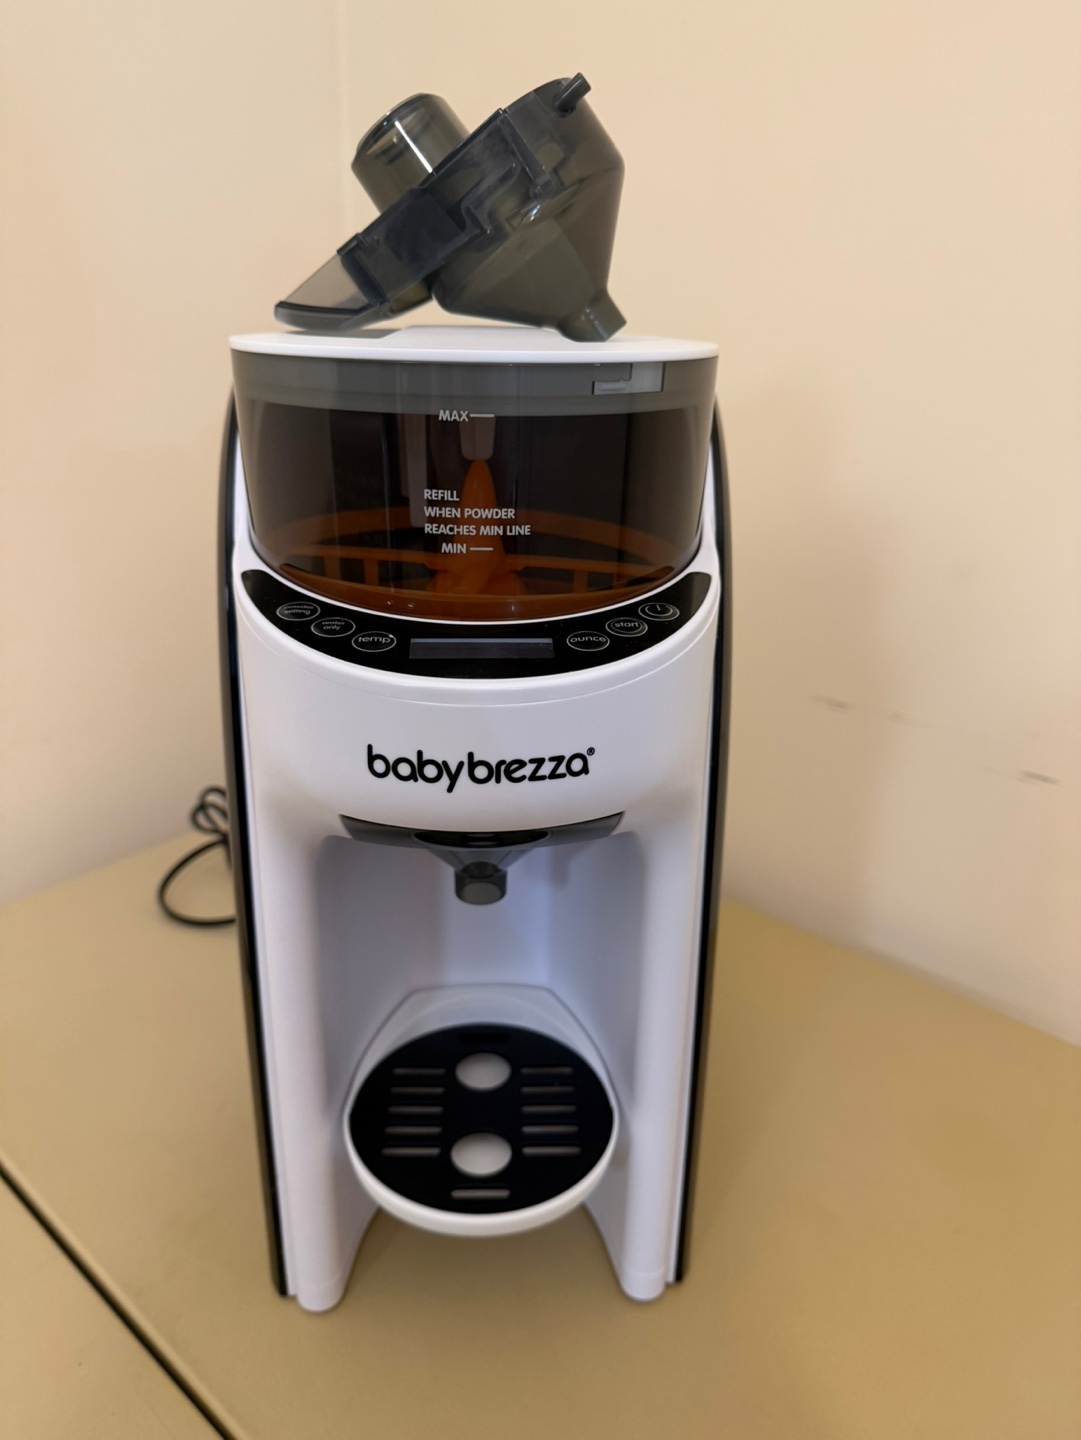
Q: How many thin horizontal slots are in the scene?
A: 11